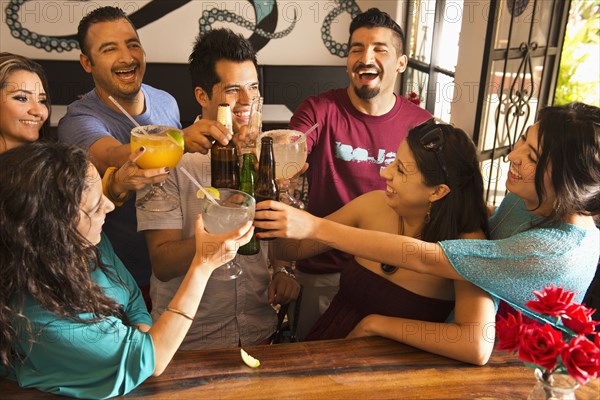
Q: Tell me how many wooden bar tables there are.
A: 1